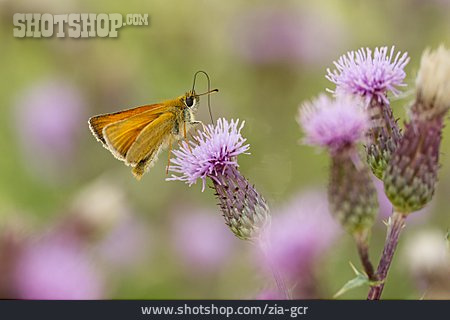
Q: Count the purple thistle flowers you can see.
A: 3